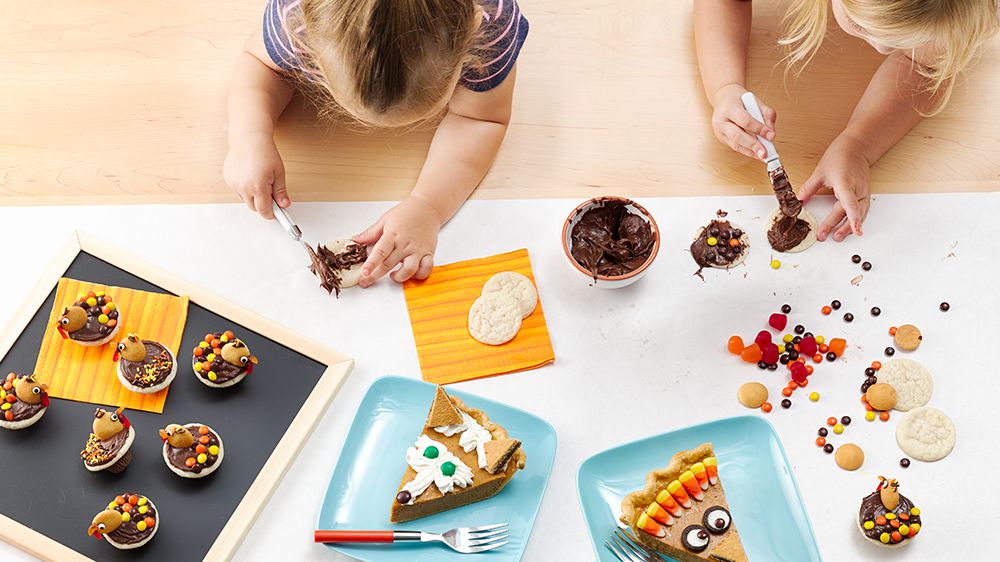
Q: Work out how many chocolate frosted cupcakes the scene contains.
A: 8